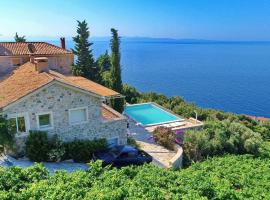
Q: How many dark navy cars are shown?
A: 1